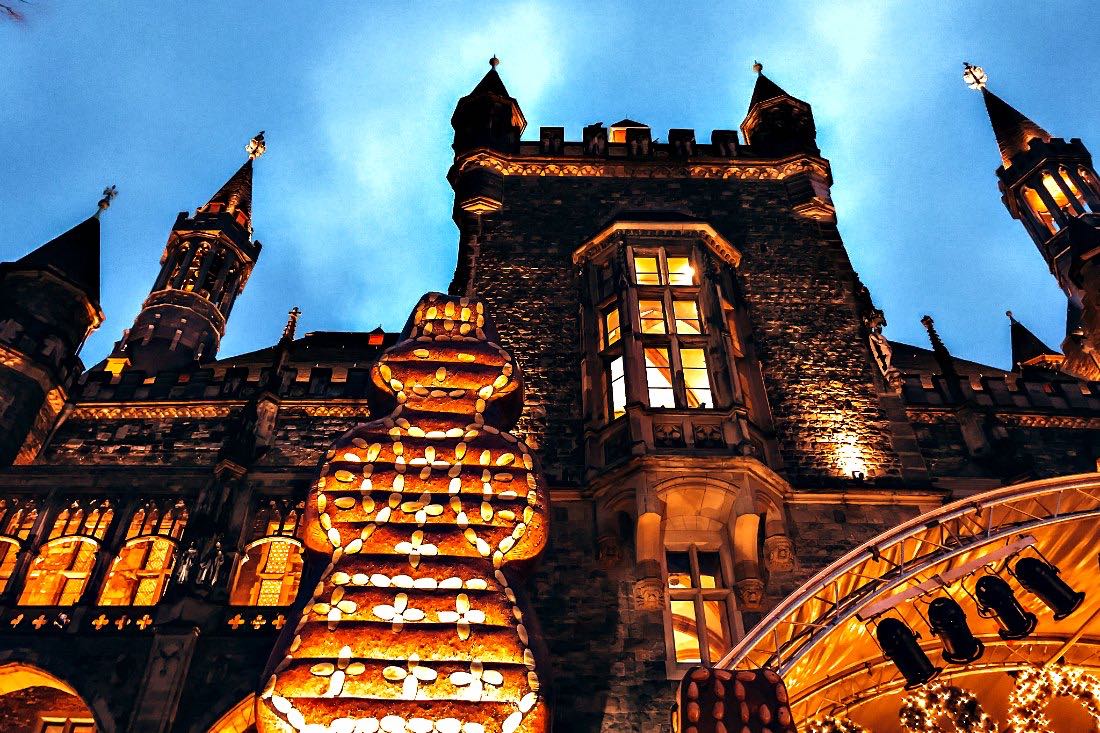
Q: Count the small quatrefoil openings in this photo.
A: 9